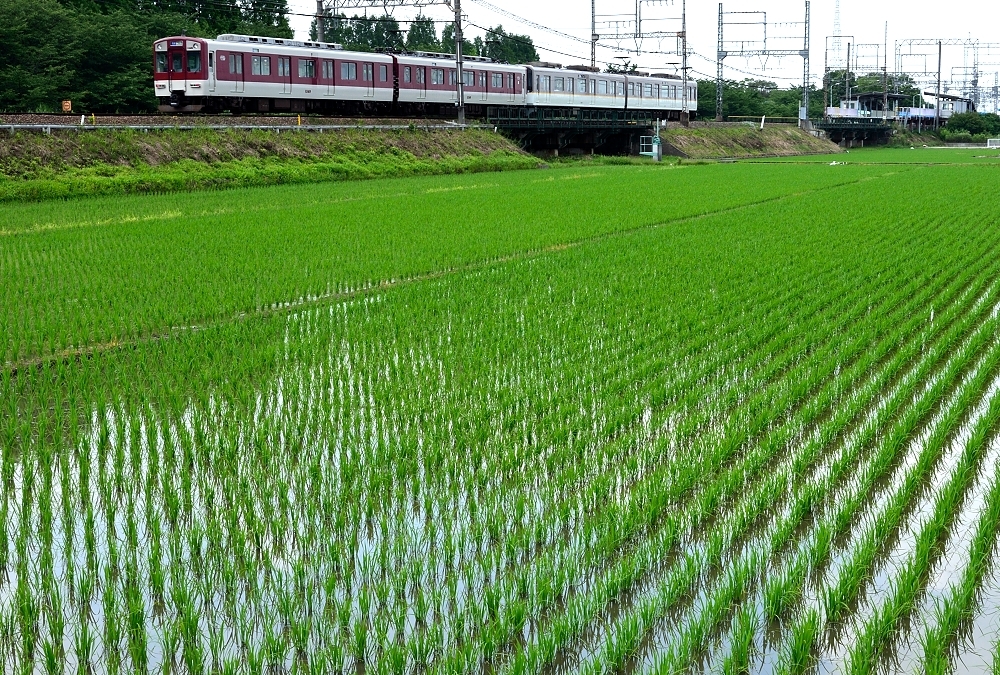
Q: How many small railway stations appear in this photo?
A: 1